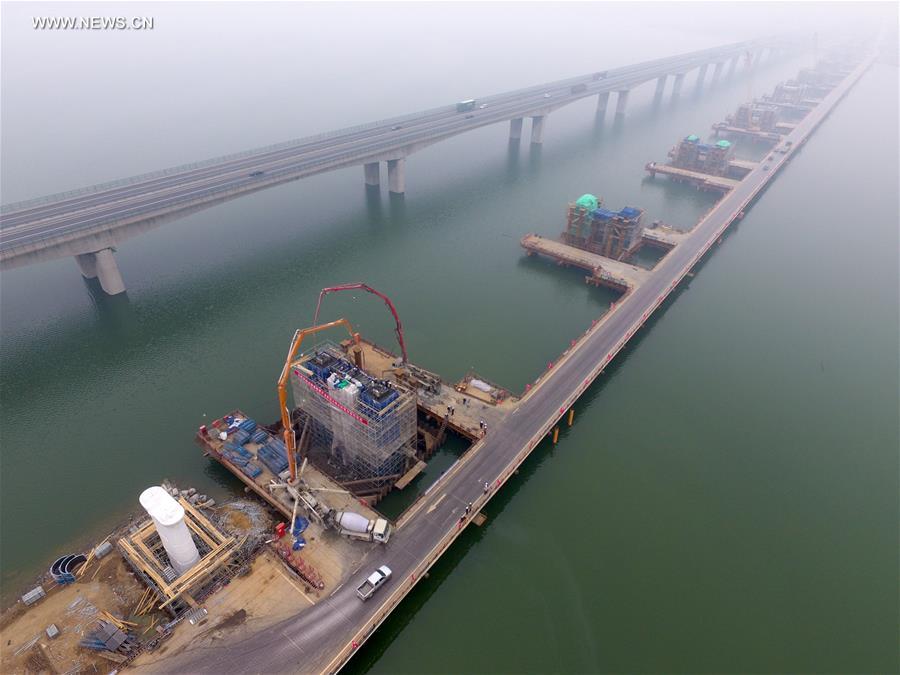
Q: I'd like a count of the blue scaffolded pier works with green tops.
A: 2